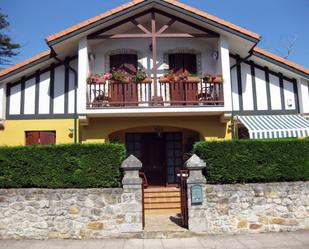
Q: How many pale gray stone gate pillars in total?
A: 2